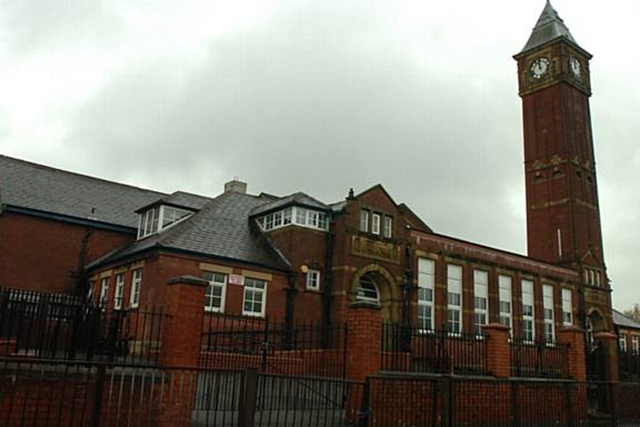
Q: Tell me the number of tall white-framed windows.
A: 7